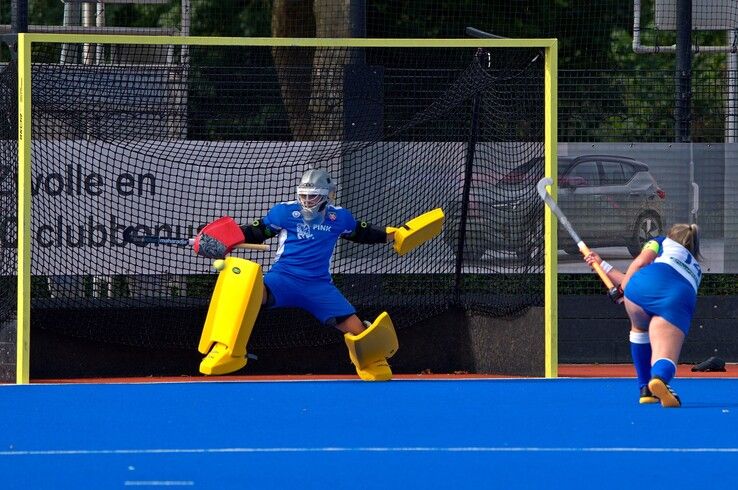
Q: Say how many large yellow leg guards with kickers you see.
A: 2